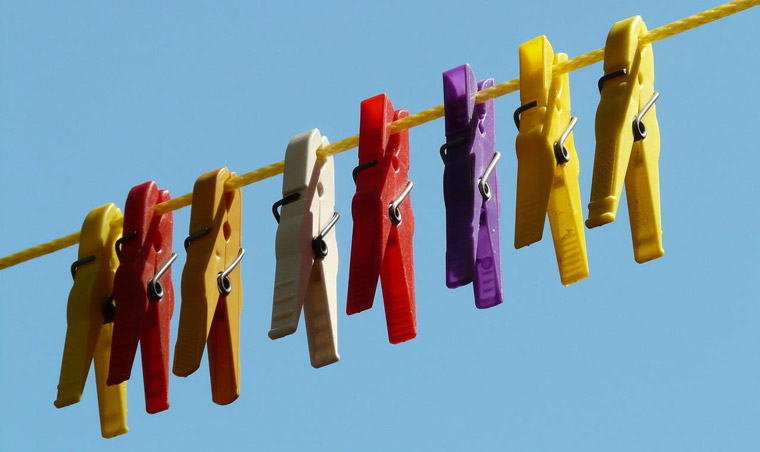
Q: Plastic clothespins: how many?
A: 8